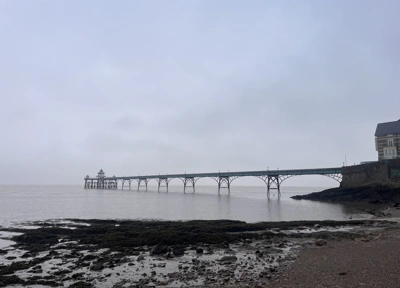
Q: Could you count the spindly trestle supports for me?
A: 6